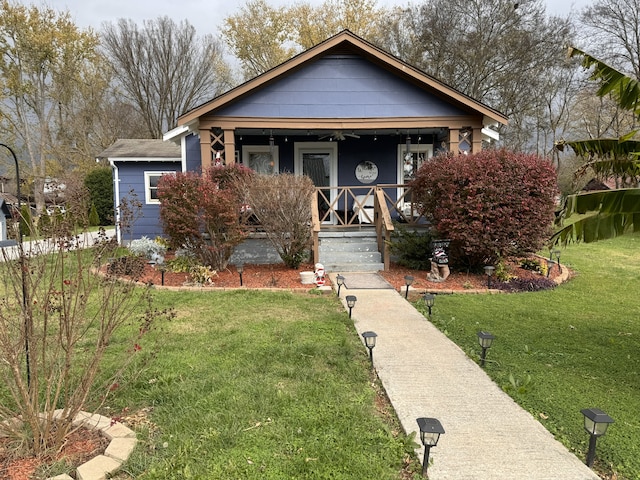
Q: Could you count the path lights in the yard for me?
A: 14